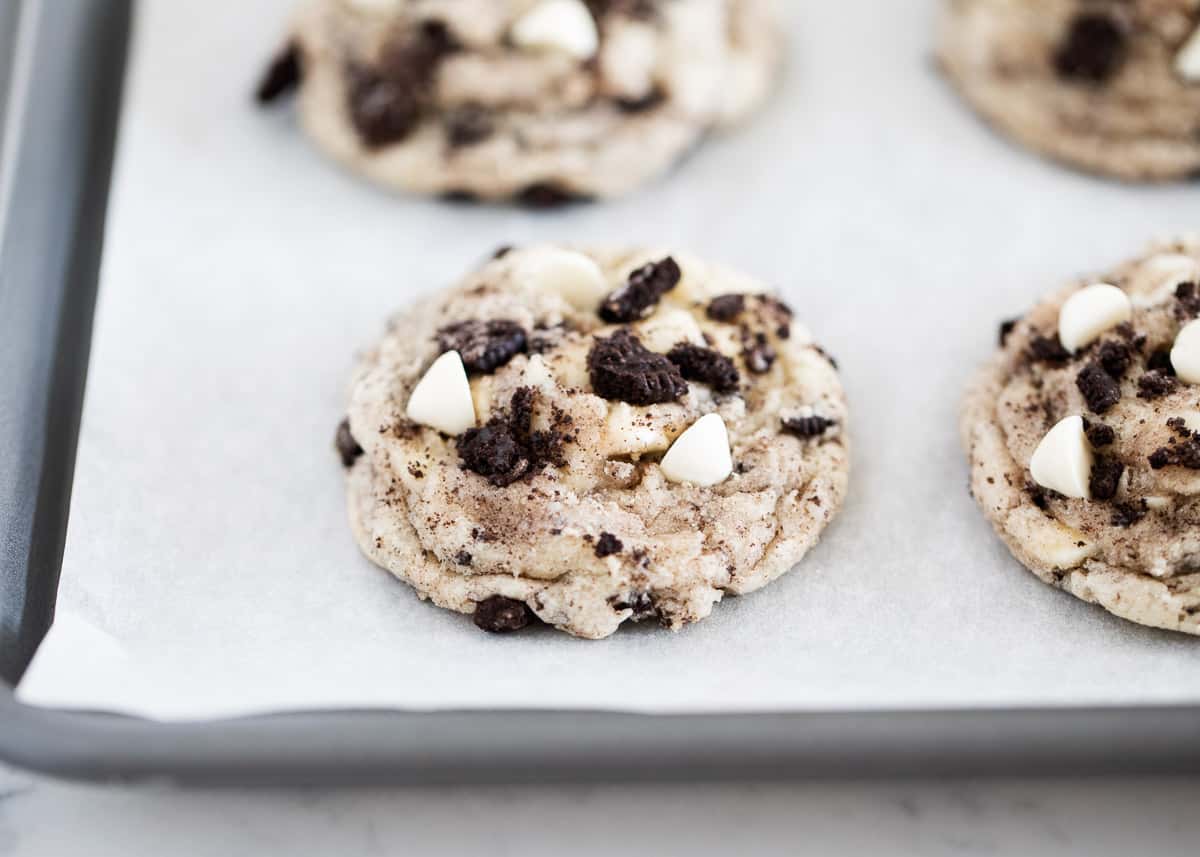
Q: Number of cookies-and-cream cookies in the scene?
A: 4